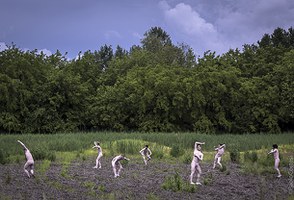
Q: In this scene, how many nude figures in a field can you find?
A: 7